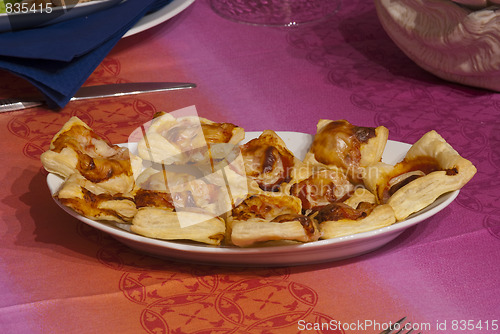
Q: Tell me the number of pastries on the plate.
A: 10